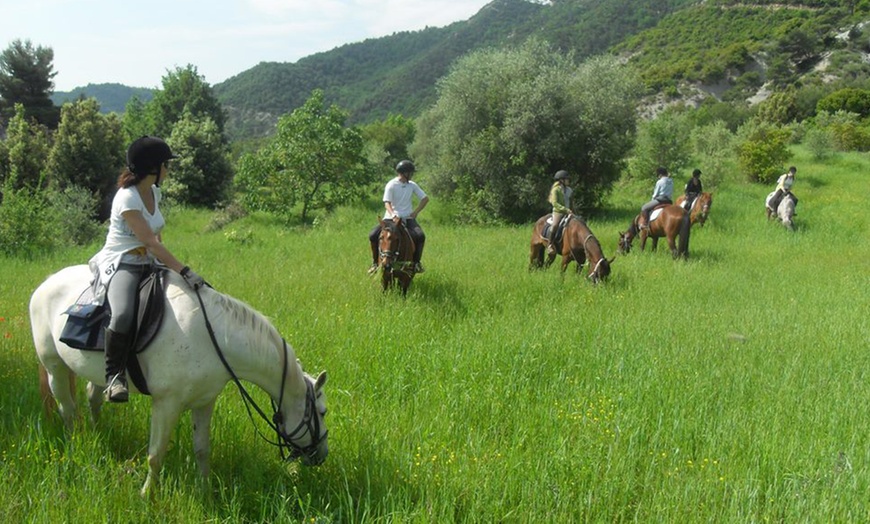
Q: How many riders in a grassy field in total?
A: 6